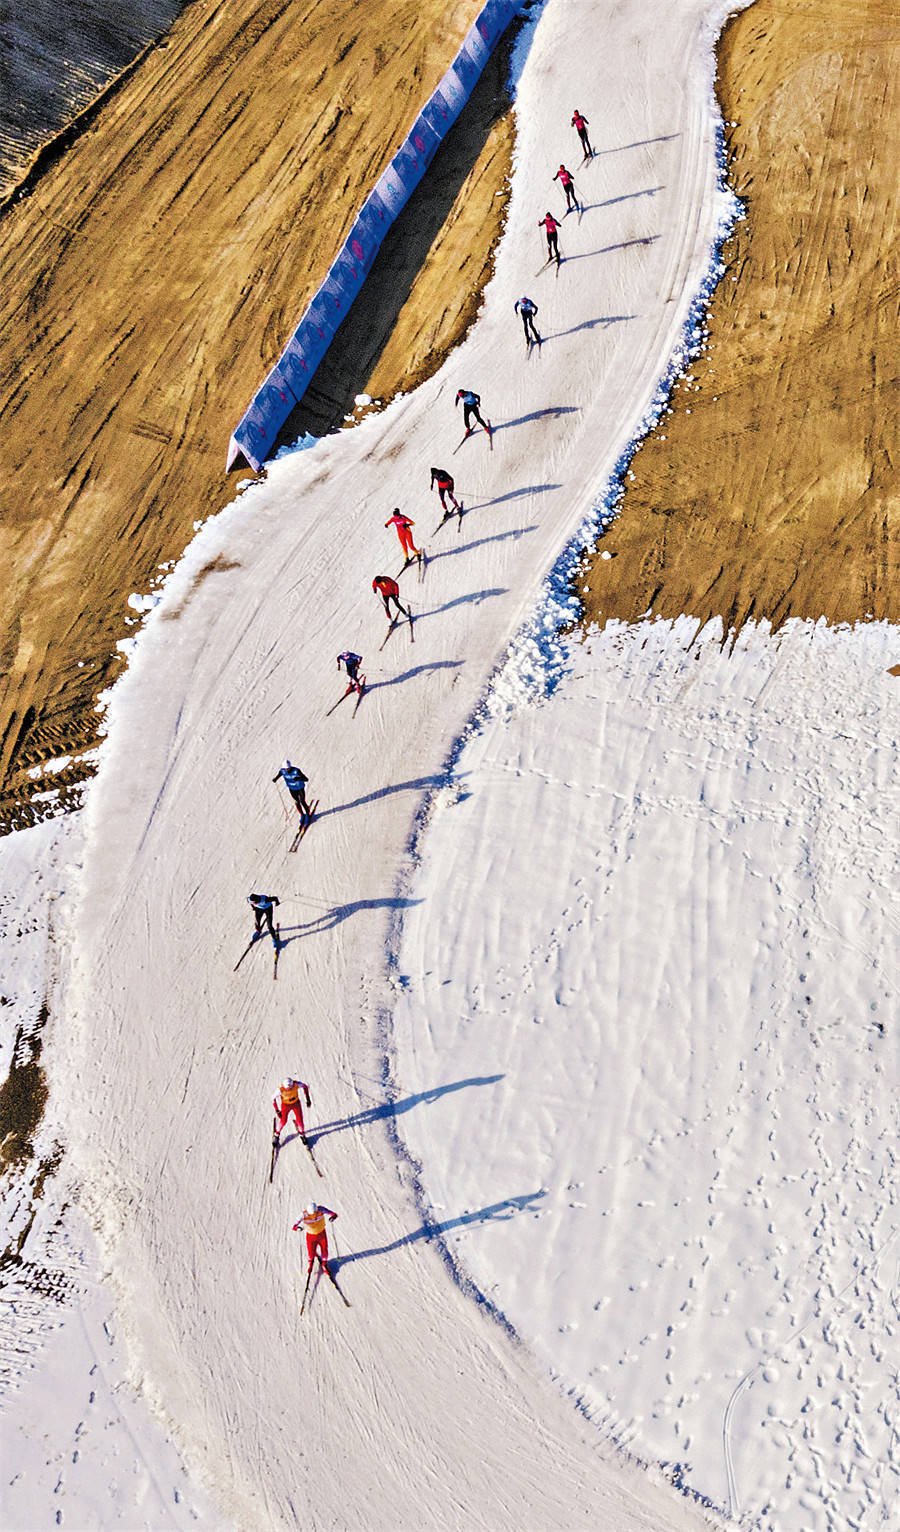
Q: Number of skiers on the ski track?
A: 13